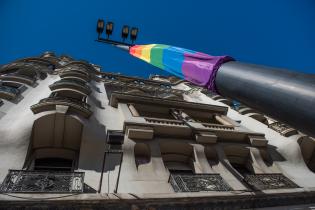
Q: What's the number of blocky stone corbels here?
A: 3